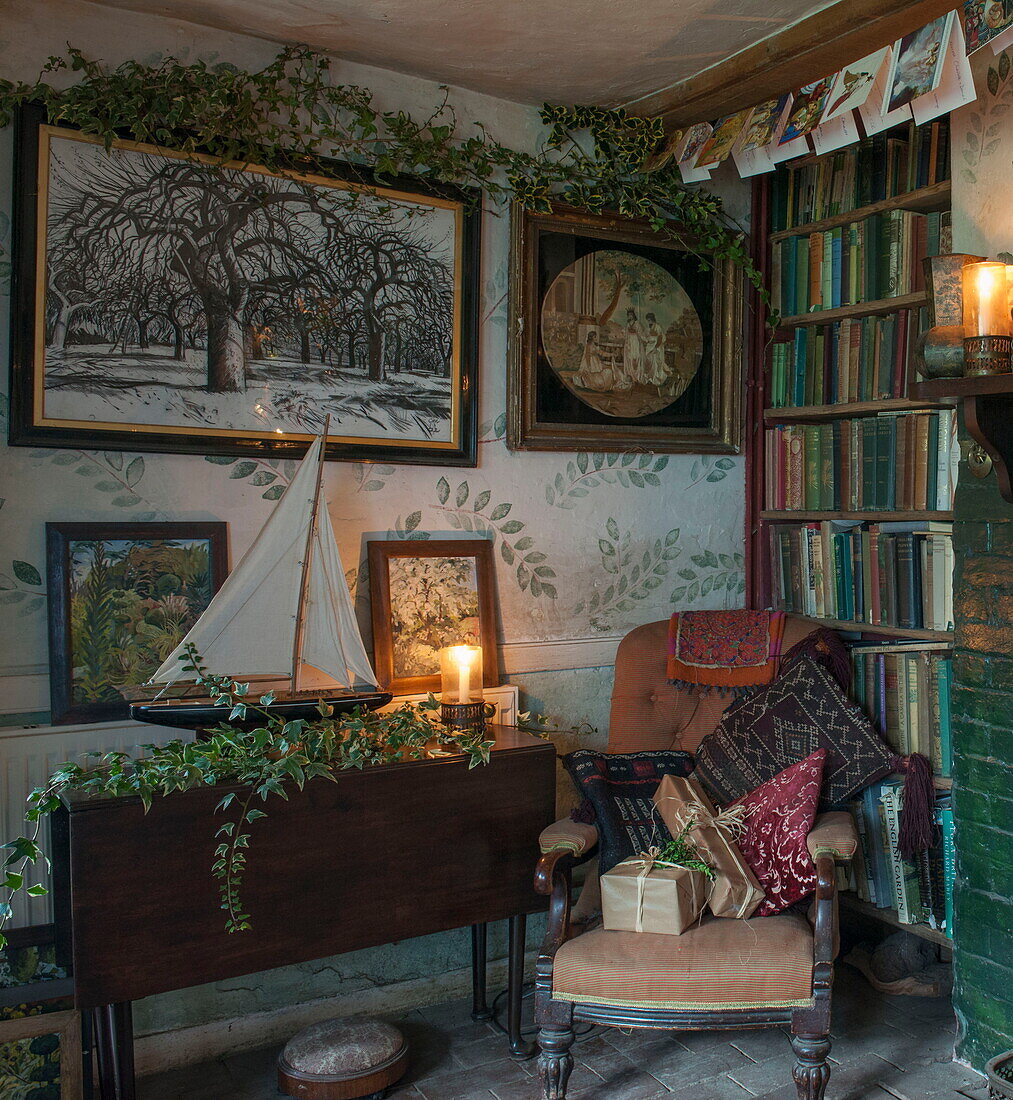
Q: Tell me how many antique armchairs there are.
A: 1